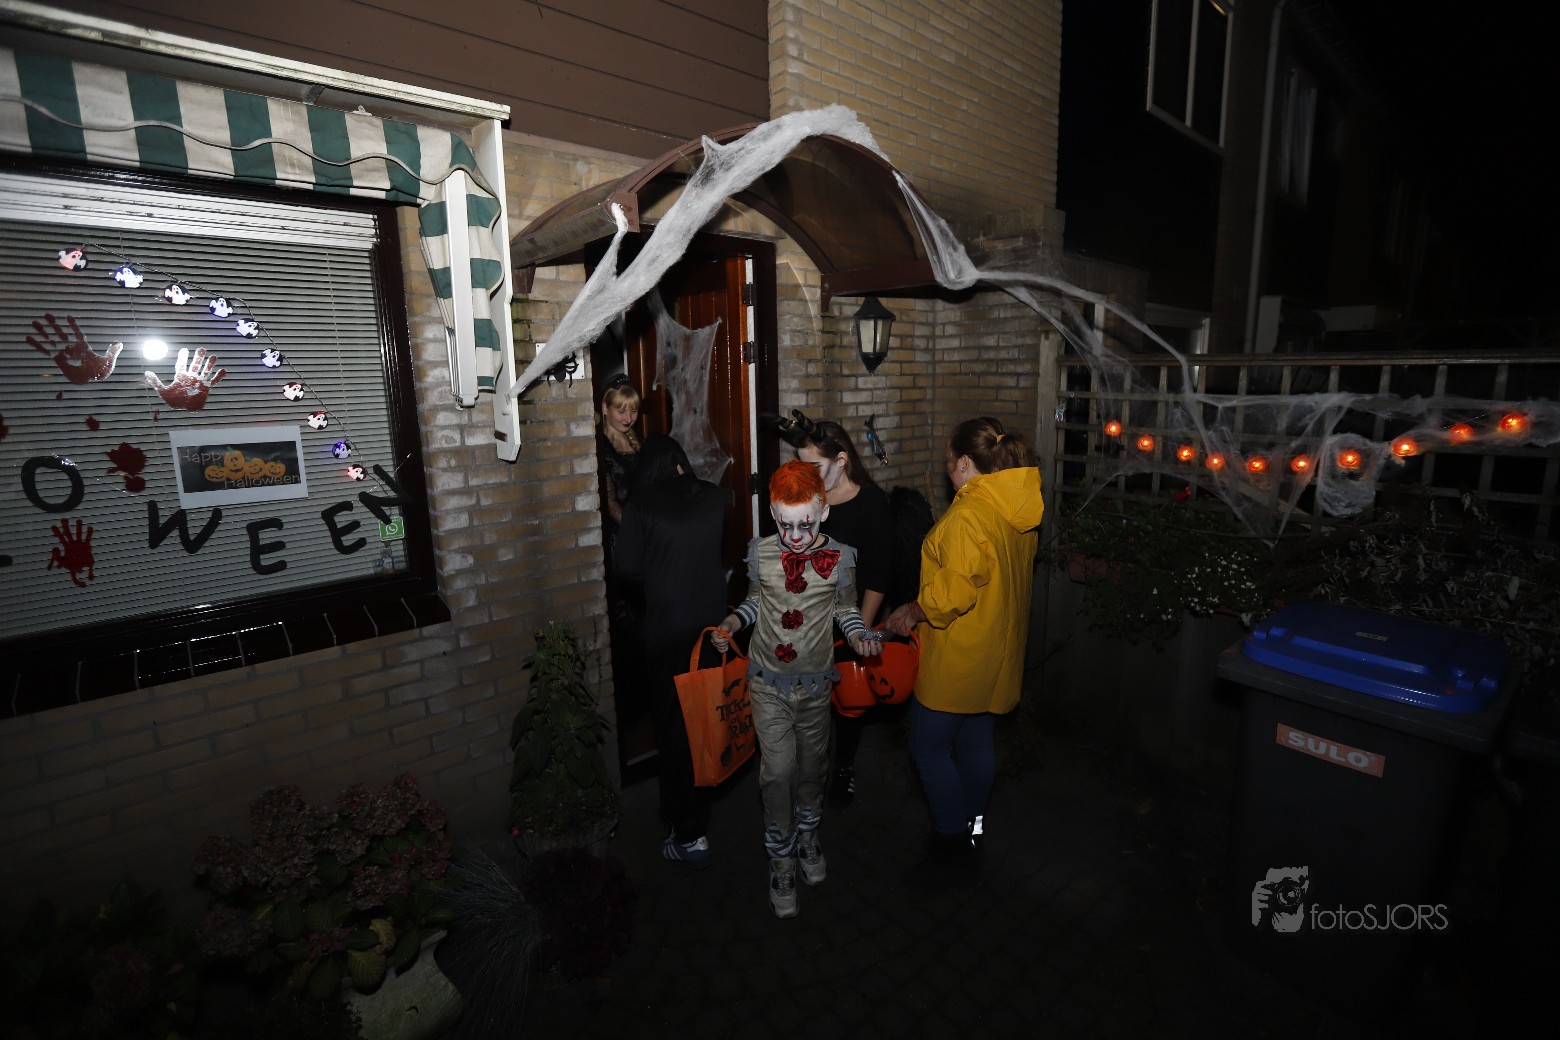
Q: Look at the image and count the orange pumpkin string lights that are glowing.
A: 10